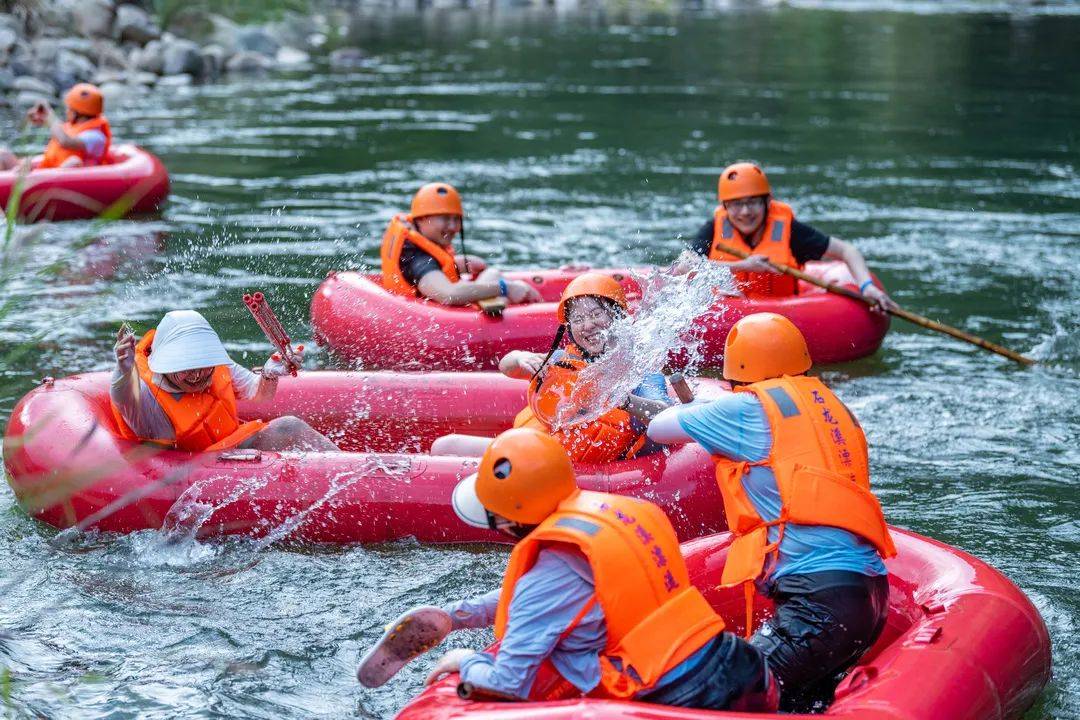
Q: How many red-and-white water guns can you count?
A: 1